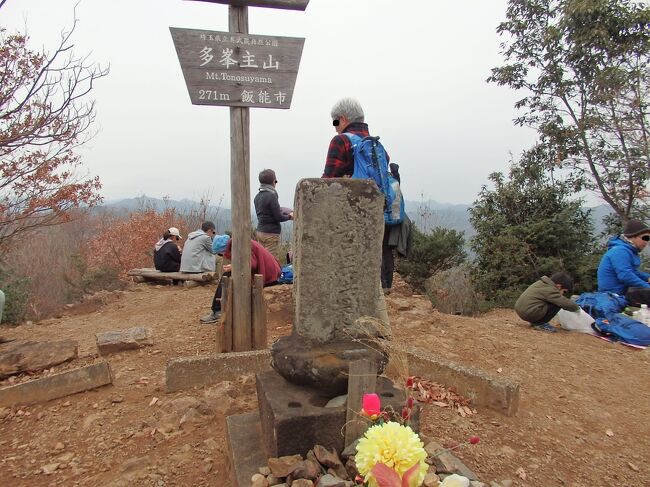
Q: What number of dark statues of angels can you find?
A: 0